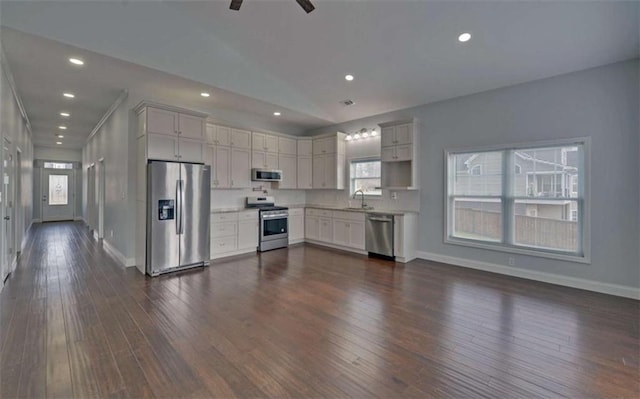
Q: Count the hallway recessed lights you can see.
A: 6